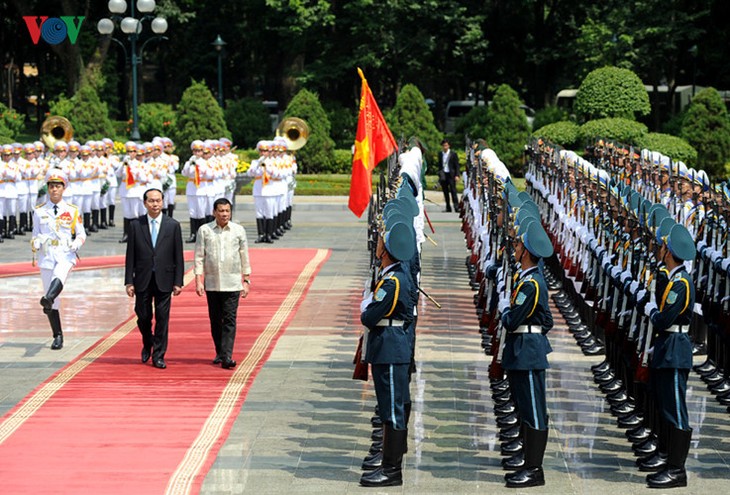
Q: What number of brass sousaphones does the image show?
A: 2